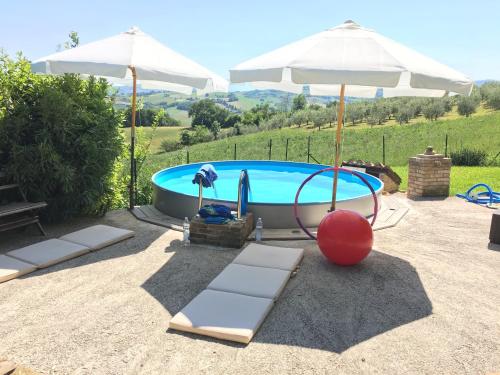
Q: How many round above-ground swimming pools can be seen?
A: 1